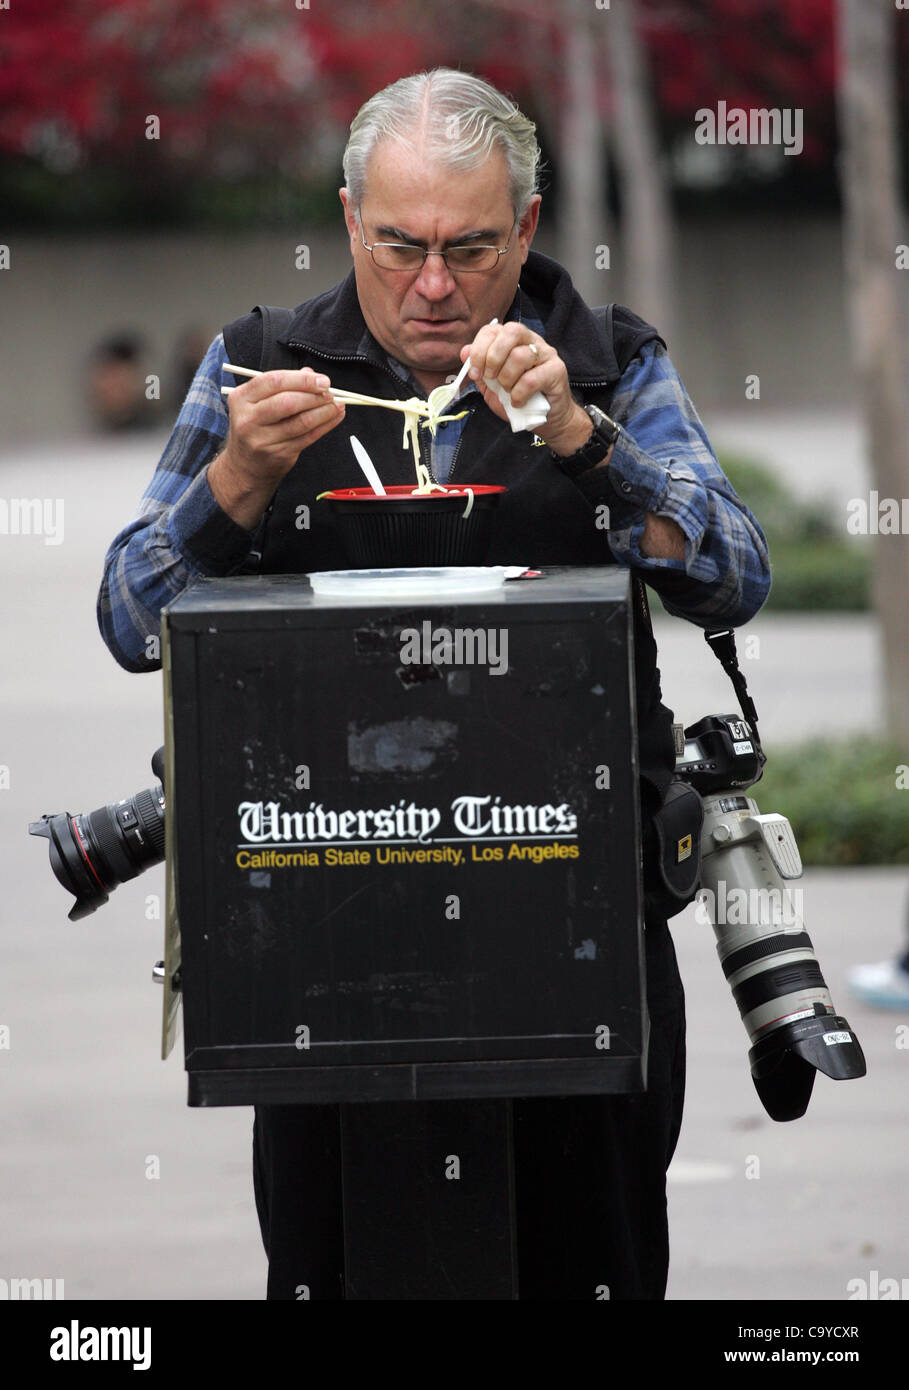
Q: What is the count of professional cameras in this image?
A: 2